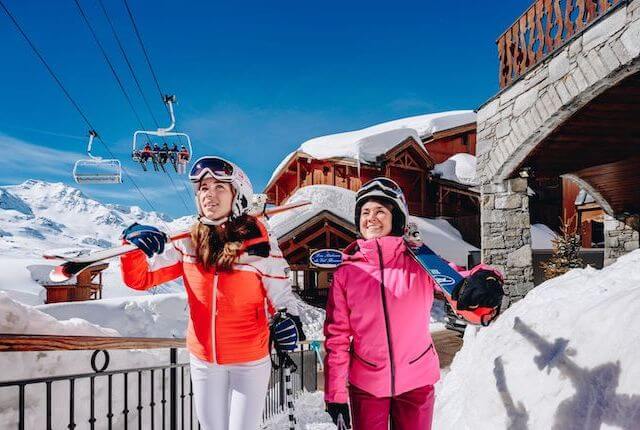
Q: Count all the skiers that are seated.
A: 5